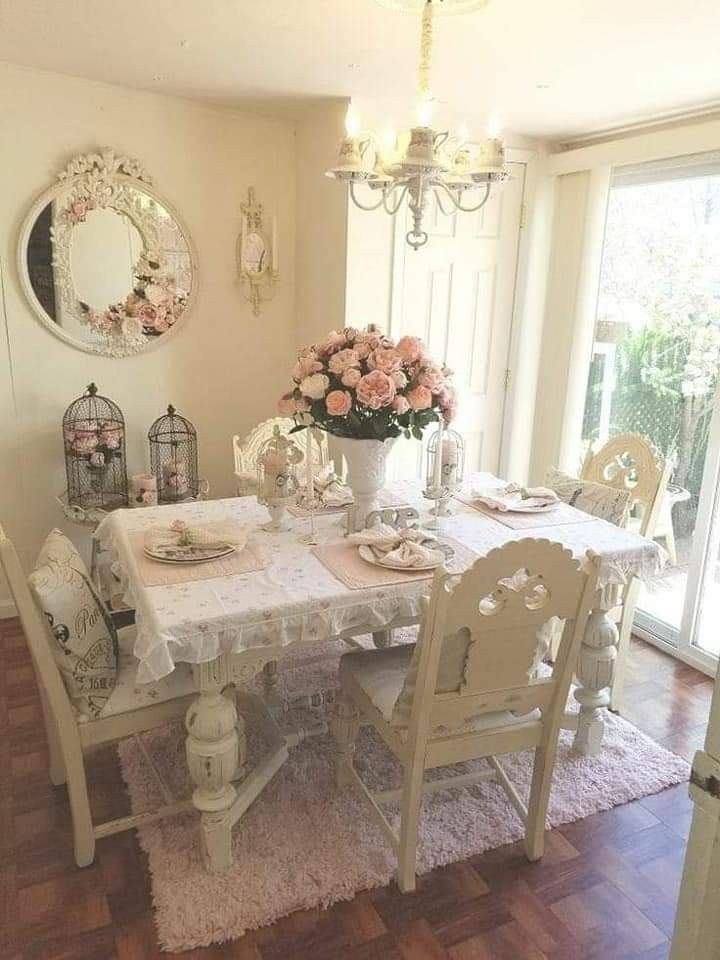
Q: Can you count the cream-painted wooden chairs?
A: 4